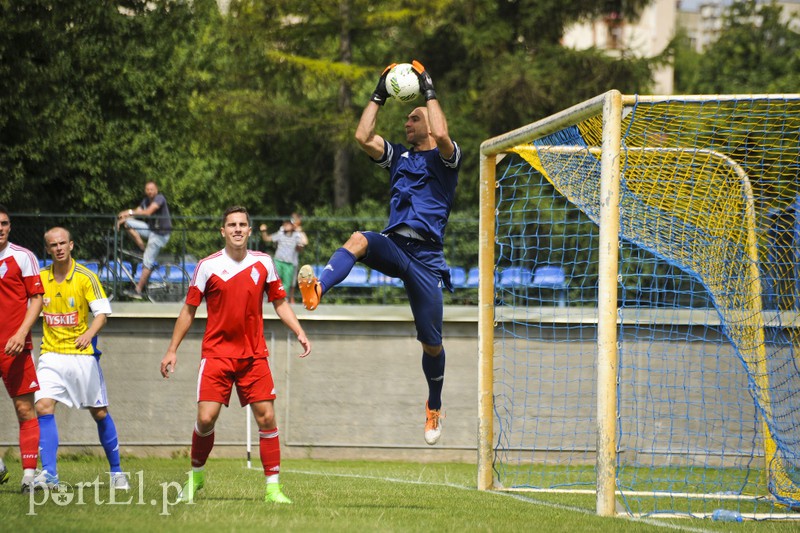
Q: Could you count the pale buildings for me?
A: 2